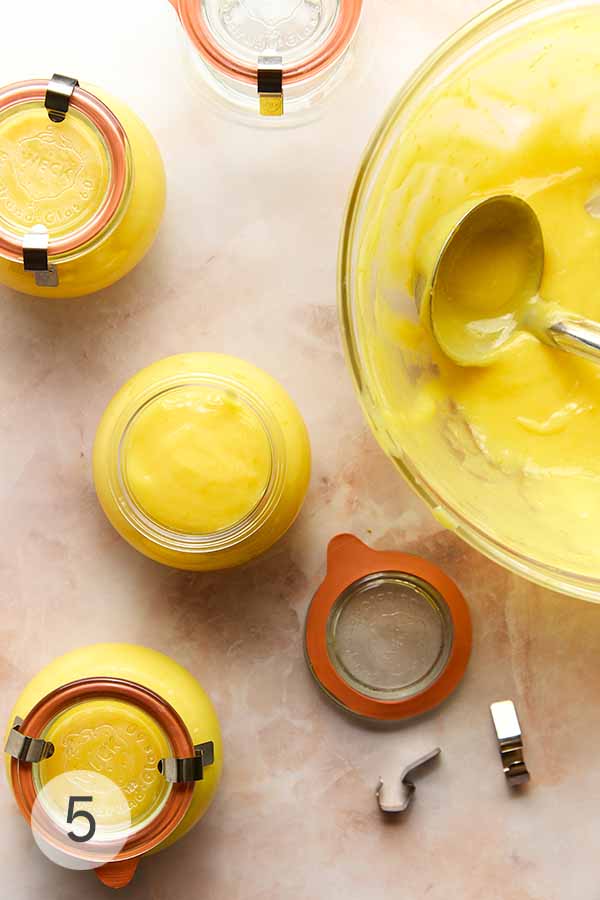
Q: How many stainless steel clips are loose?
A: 2